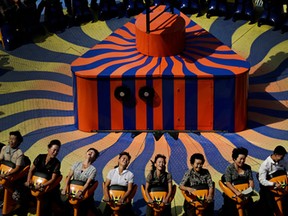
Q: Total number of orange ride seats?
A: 8